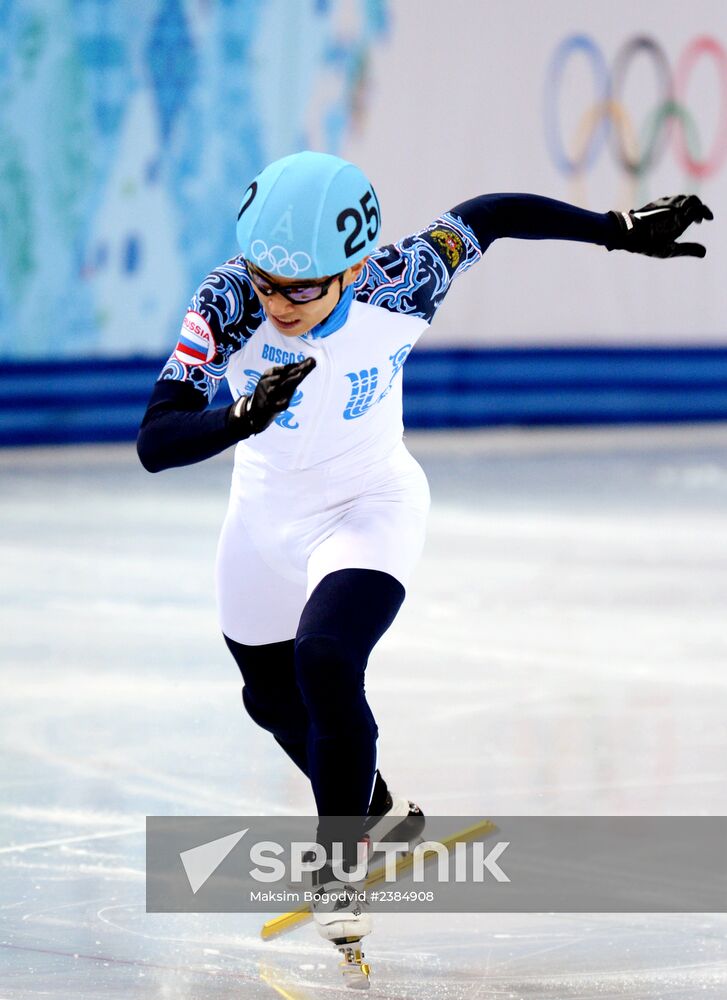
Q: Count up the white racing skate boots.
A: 2